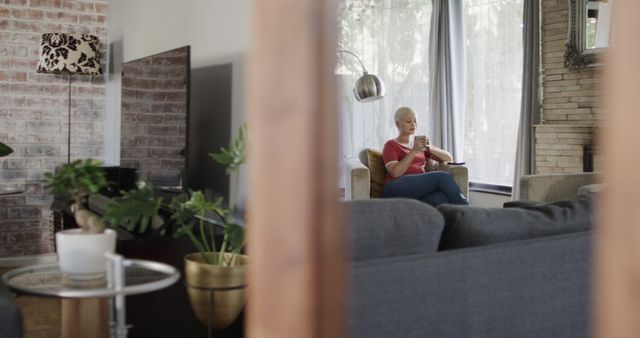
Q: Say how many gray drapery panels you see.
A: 2